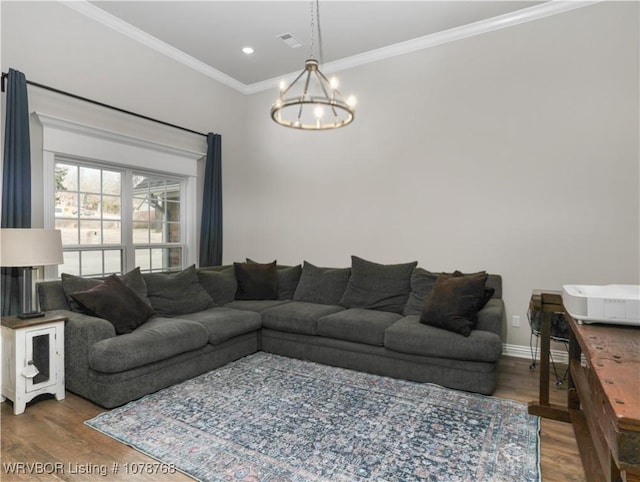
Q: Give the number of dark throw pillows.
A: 4